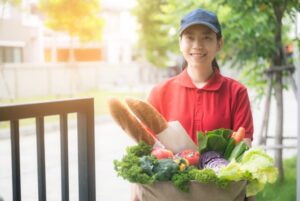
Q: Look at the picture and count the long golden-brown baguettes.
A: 2